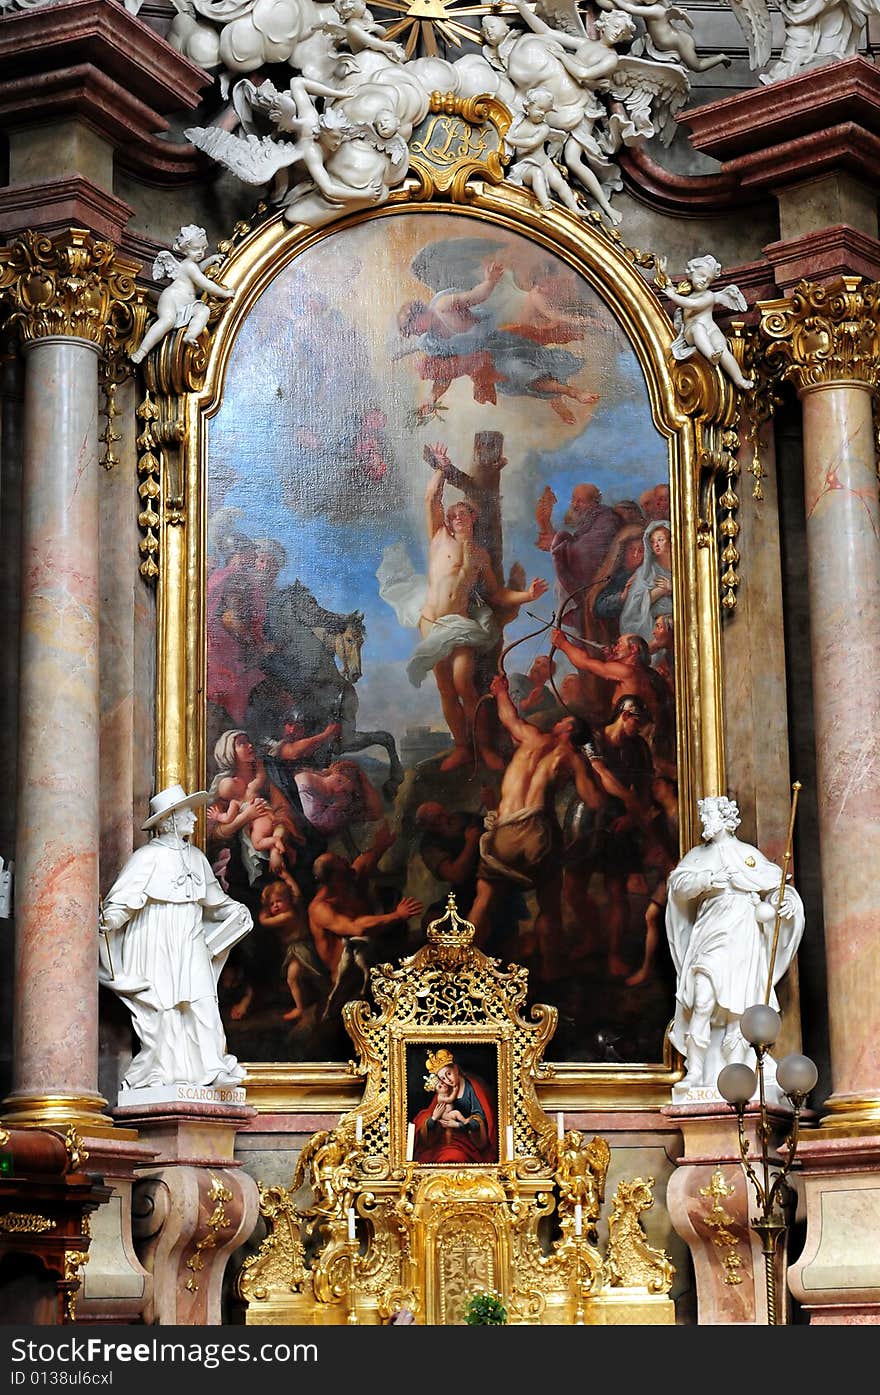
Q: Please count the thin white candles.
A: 6